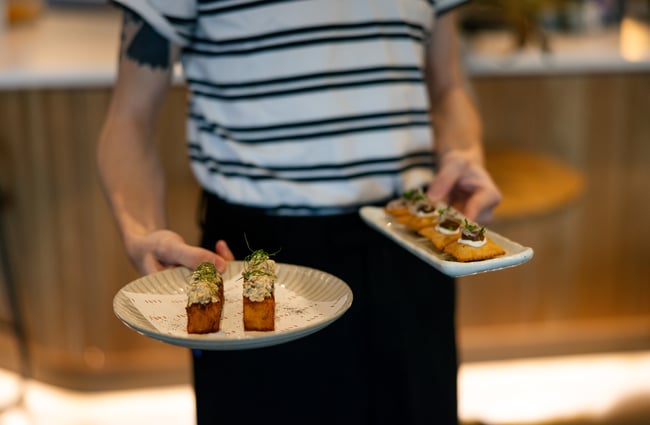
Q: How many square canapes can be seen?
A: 4